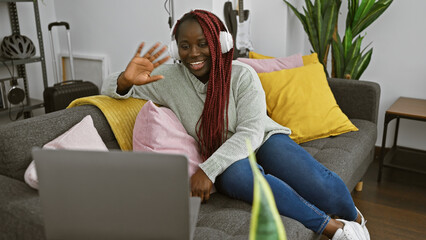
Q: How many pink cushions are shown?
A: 3